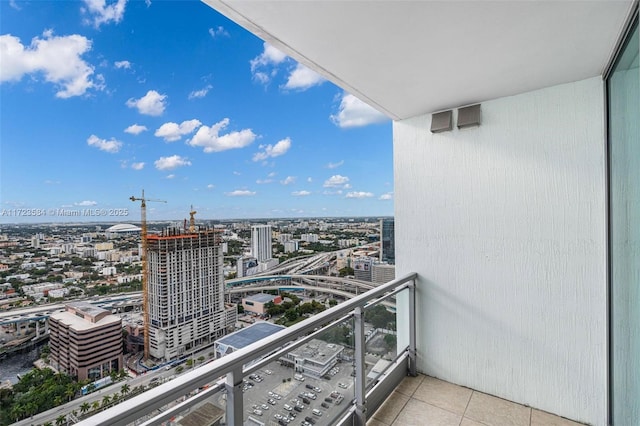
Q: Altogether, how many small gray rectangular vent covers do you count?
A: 2